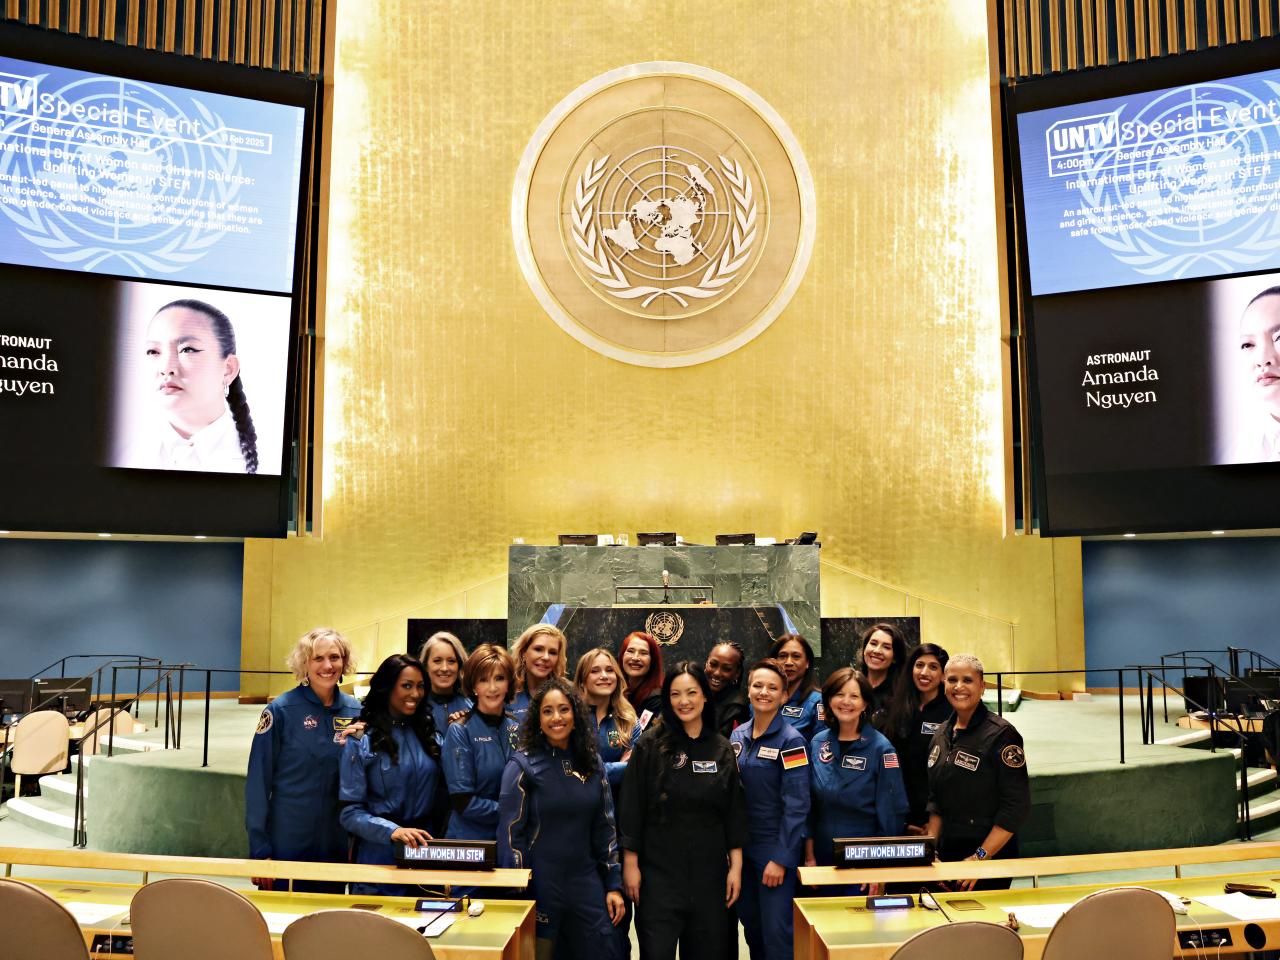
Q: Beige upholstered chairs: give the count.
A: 7